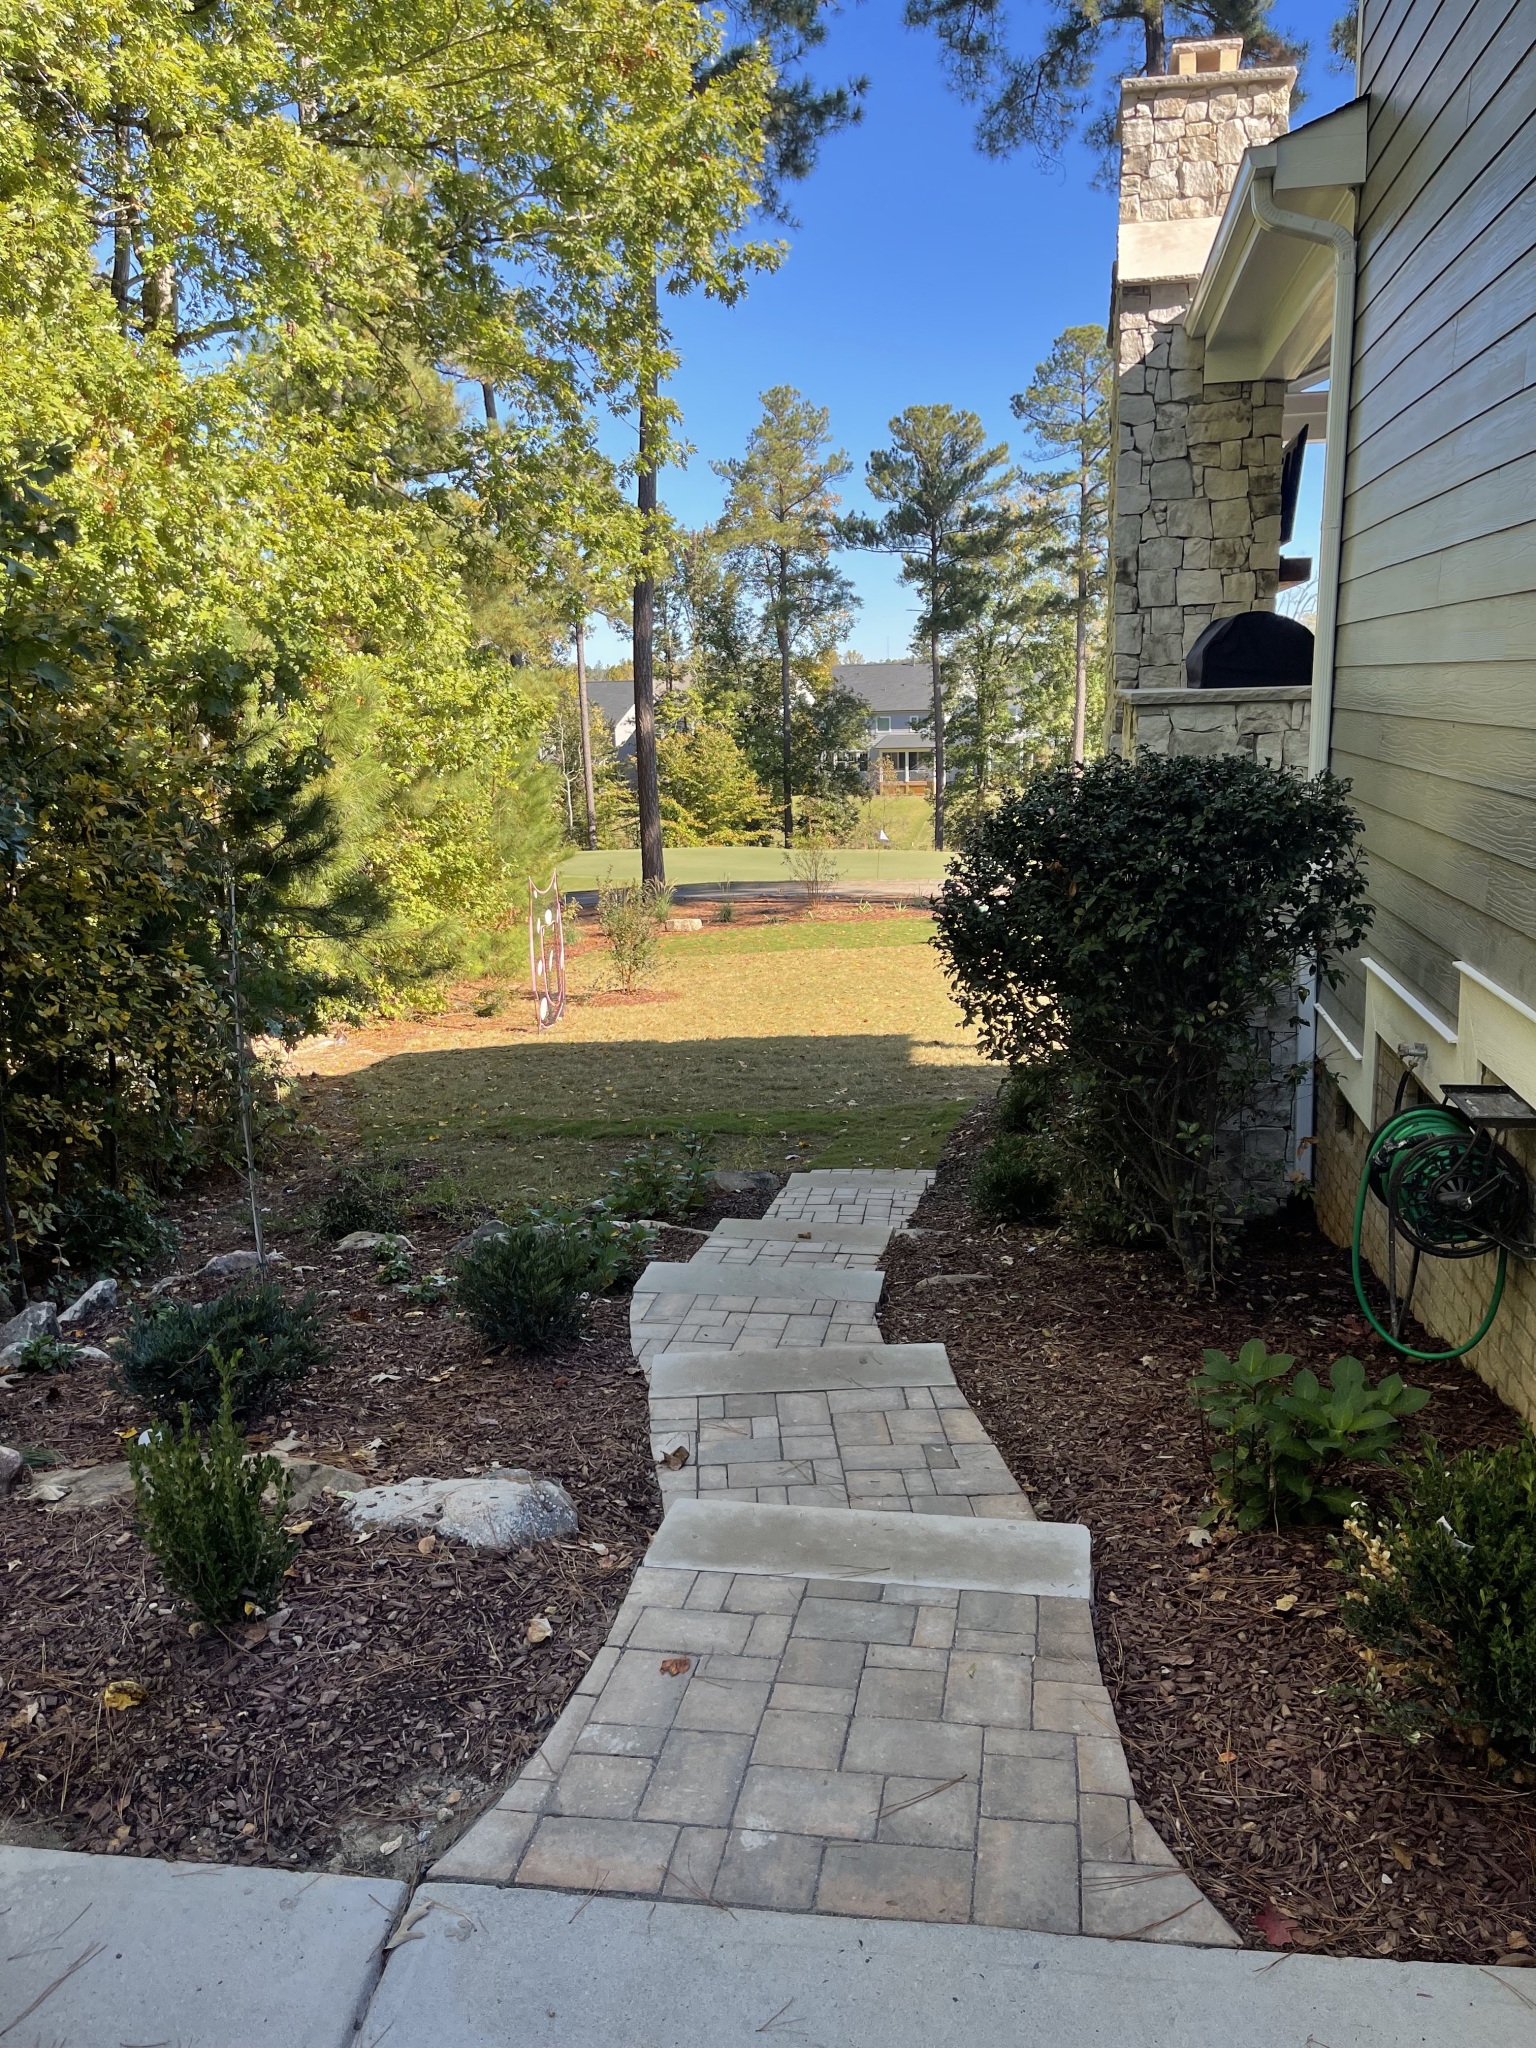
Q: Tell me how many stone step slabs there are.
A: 5